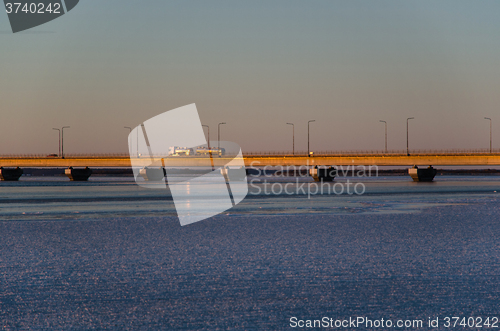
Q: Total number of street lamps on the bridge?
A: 11